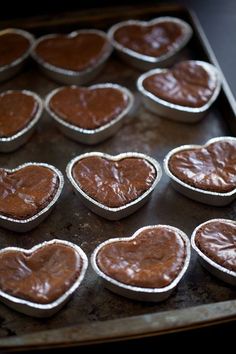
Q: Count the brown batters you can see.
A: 12